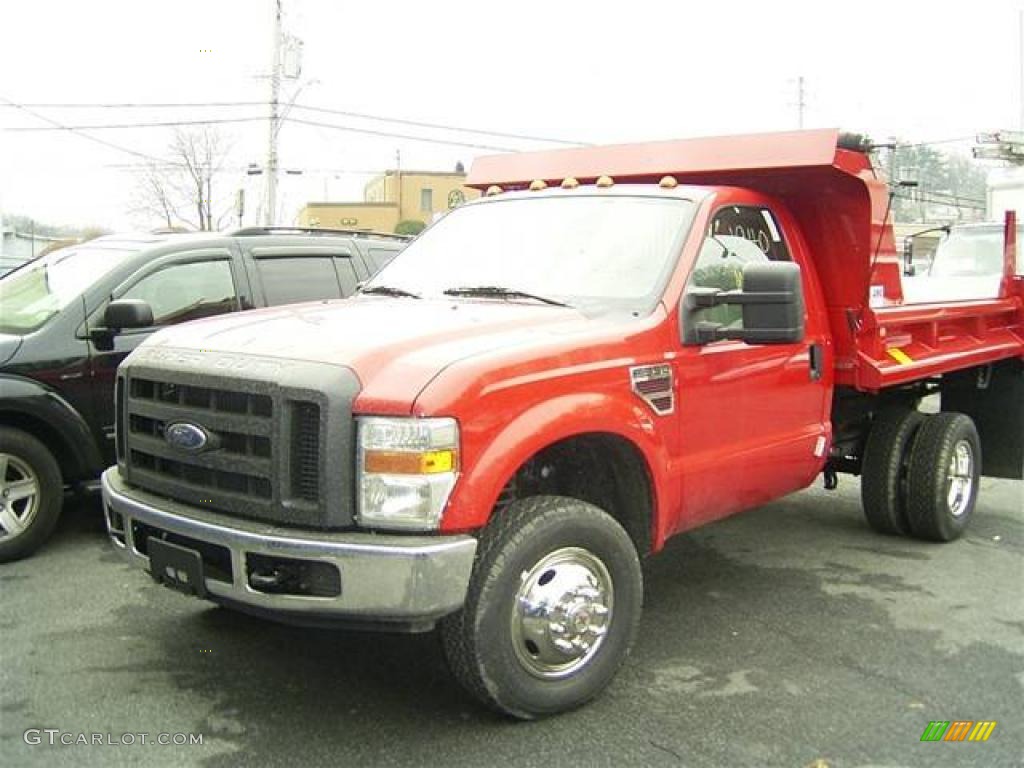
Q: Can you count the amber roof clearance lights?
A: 5